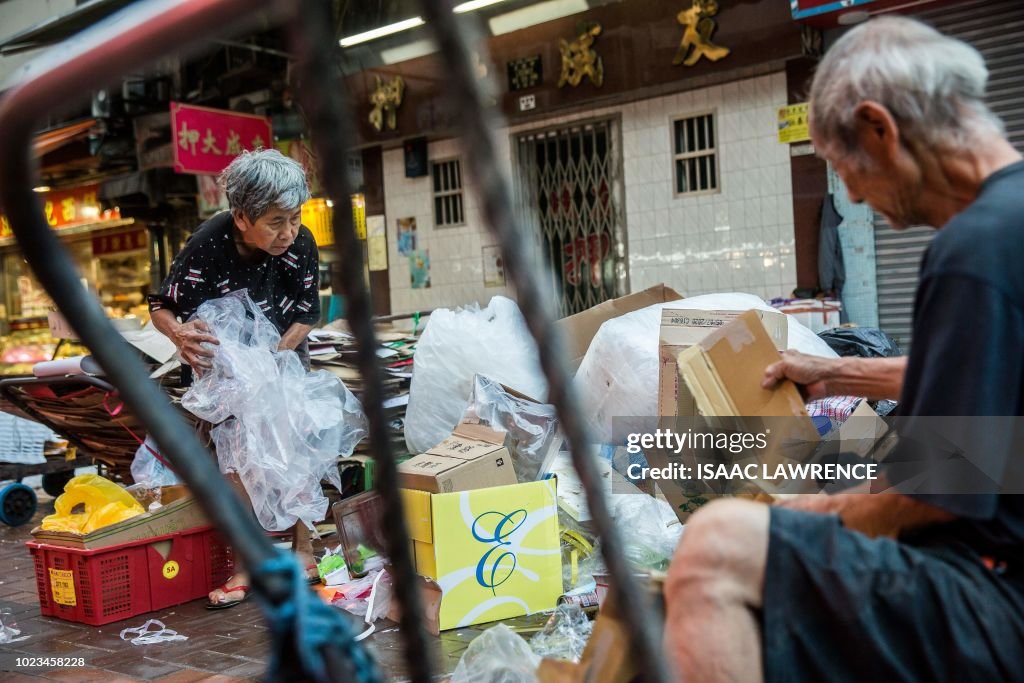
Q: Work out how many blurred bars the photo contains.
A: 3